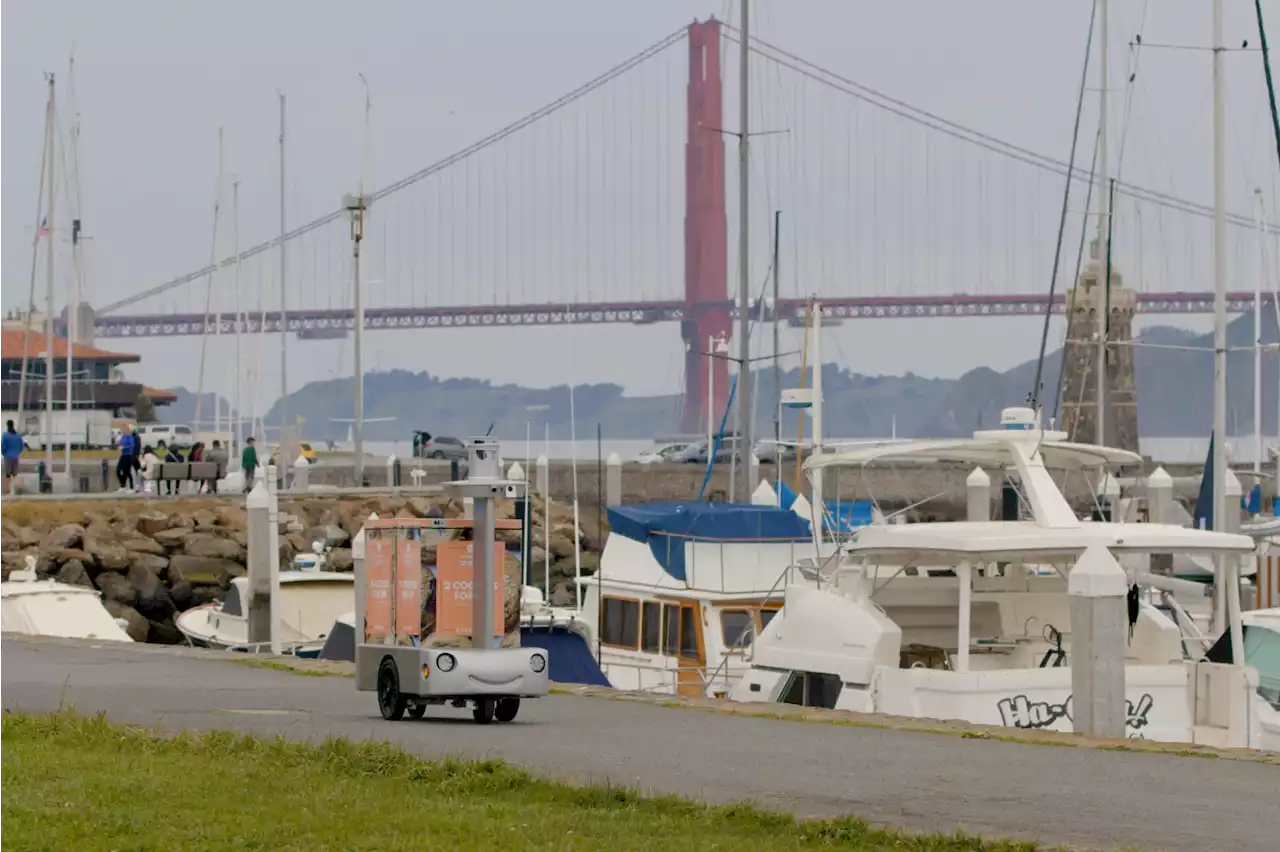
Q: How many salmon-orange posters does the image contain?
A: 3